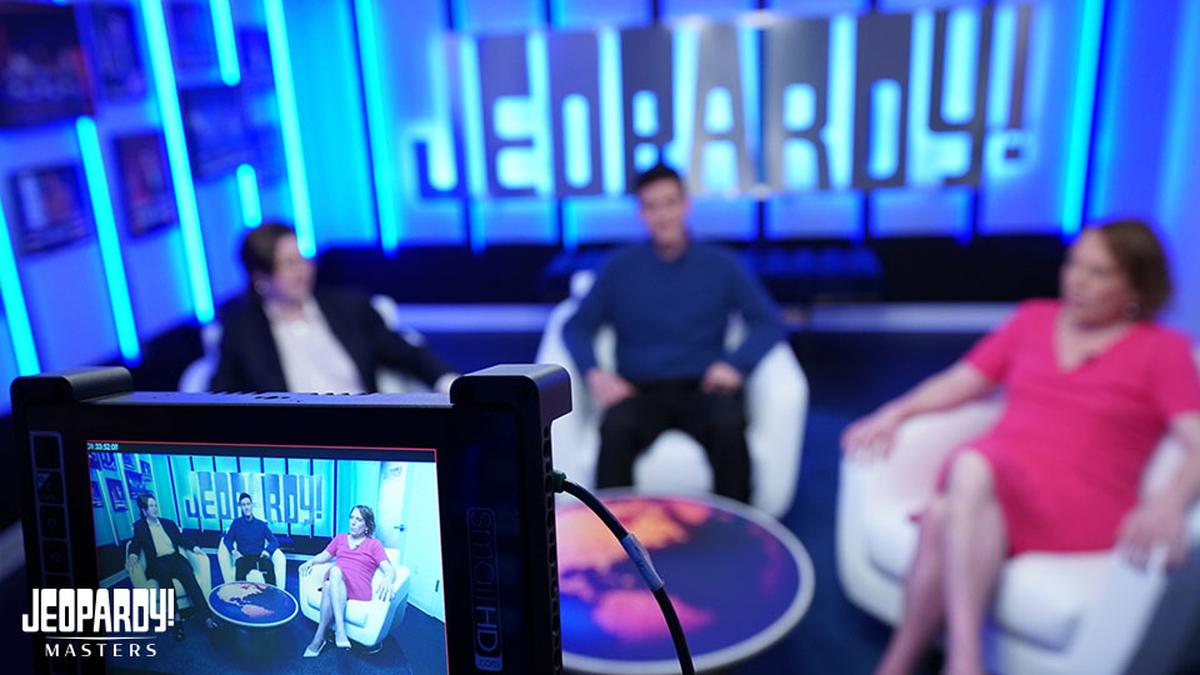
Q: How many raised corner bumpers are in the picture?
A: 2